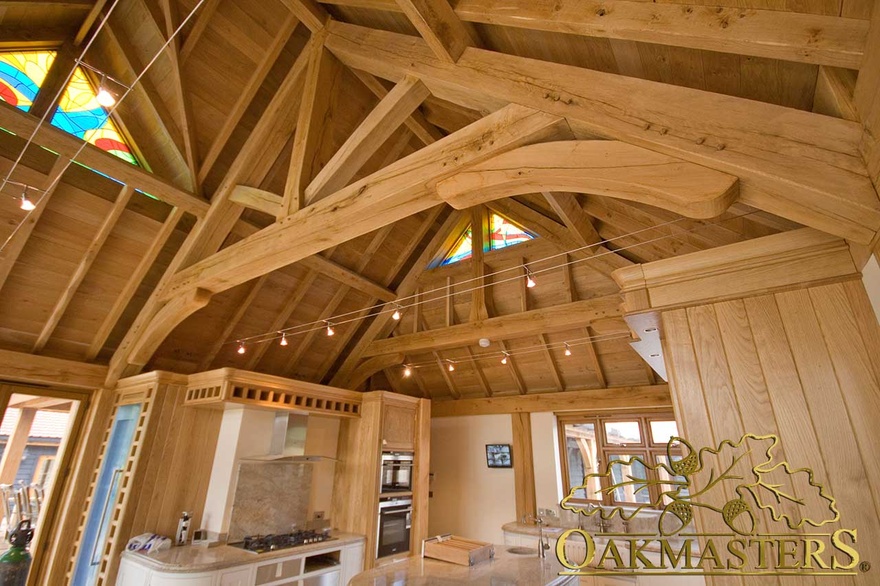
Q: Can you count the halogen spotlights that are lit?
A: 11